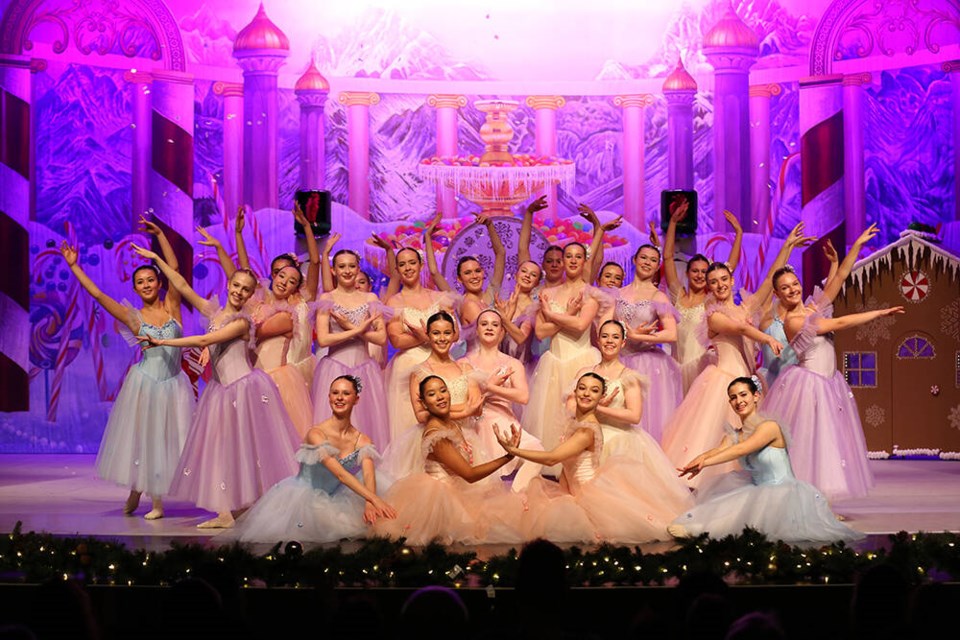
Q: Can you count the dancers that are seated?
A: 4